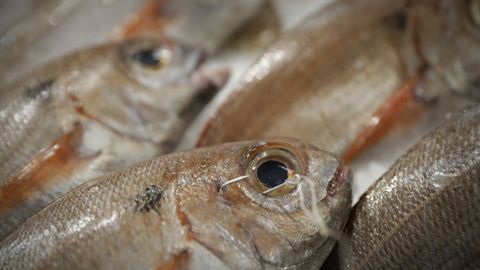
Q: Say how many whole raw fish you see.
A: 5